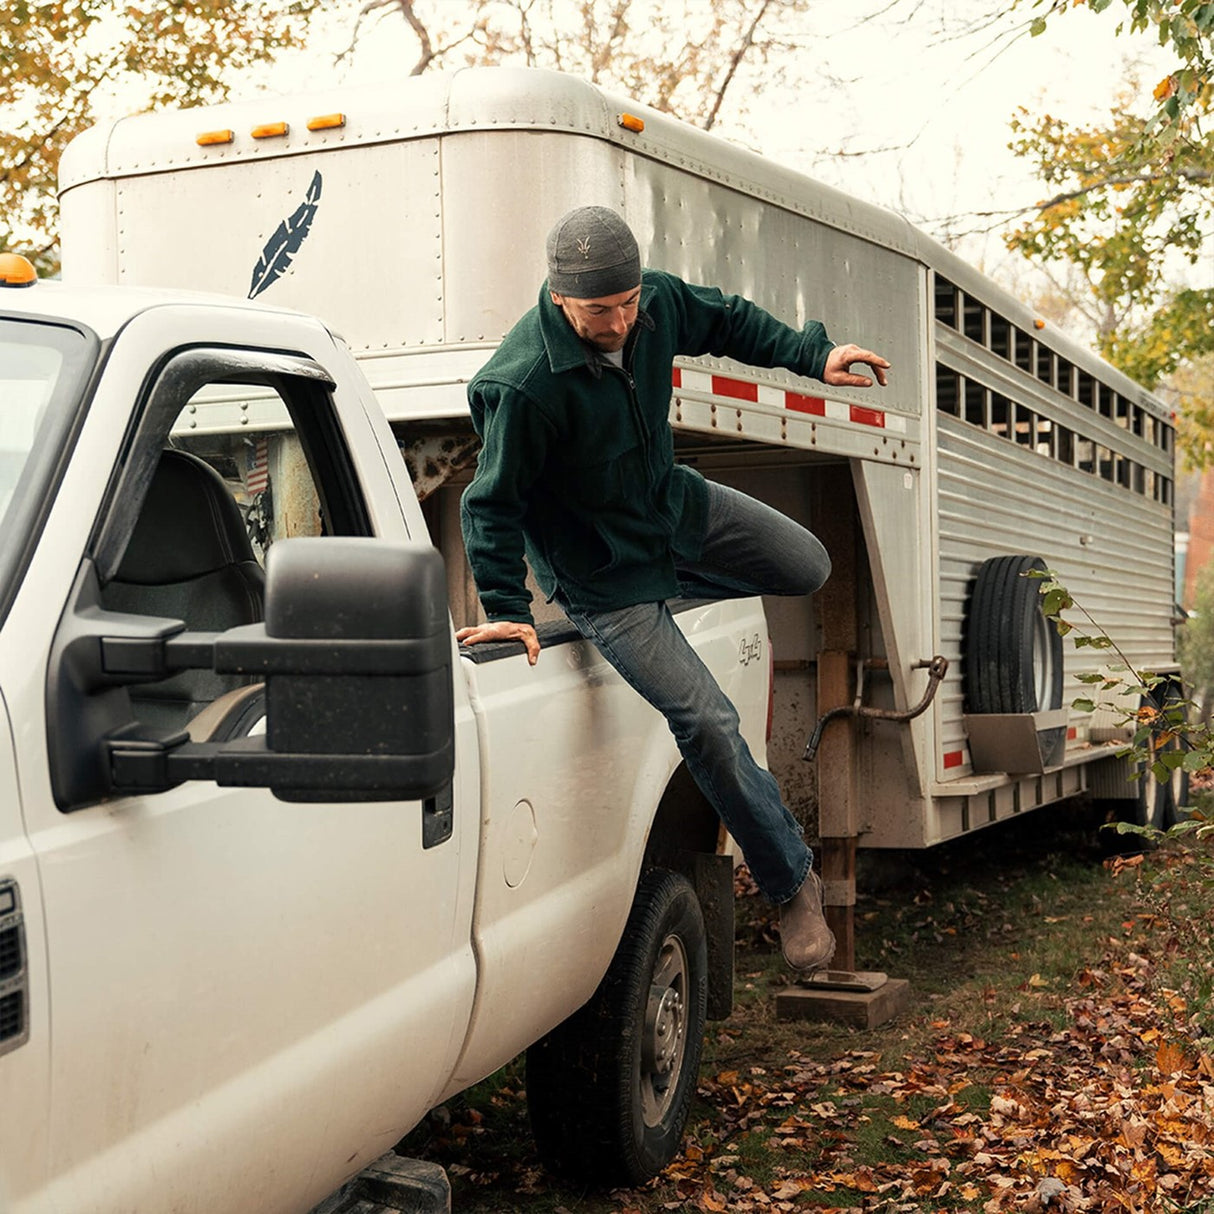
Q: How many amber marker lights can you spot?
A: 6